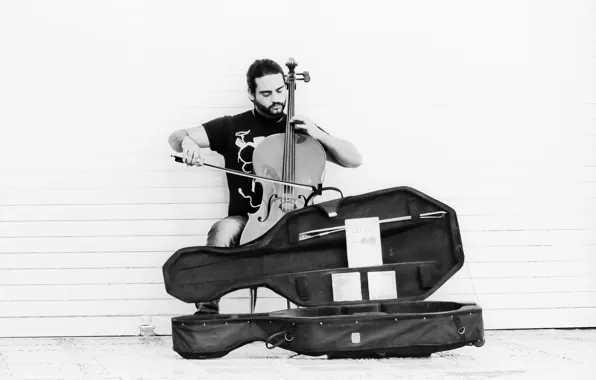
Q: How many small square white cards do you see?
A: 2